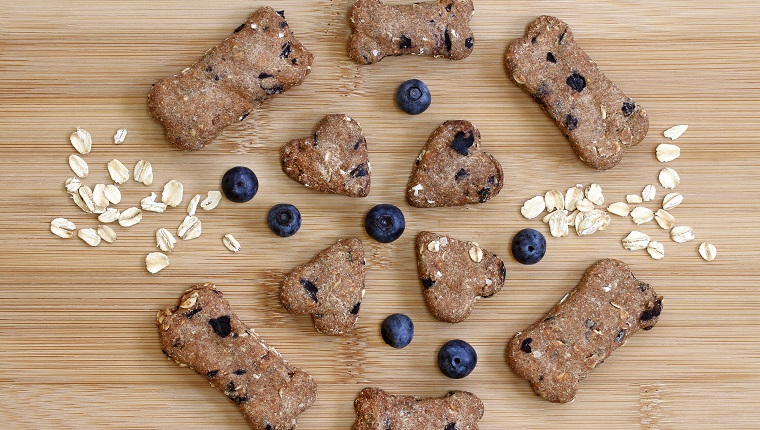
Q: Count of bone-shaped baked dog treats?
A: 6